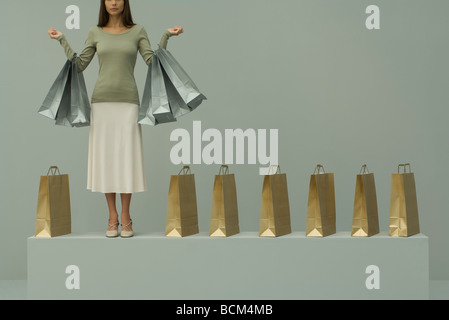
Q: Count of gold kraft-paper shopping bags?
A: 7